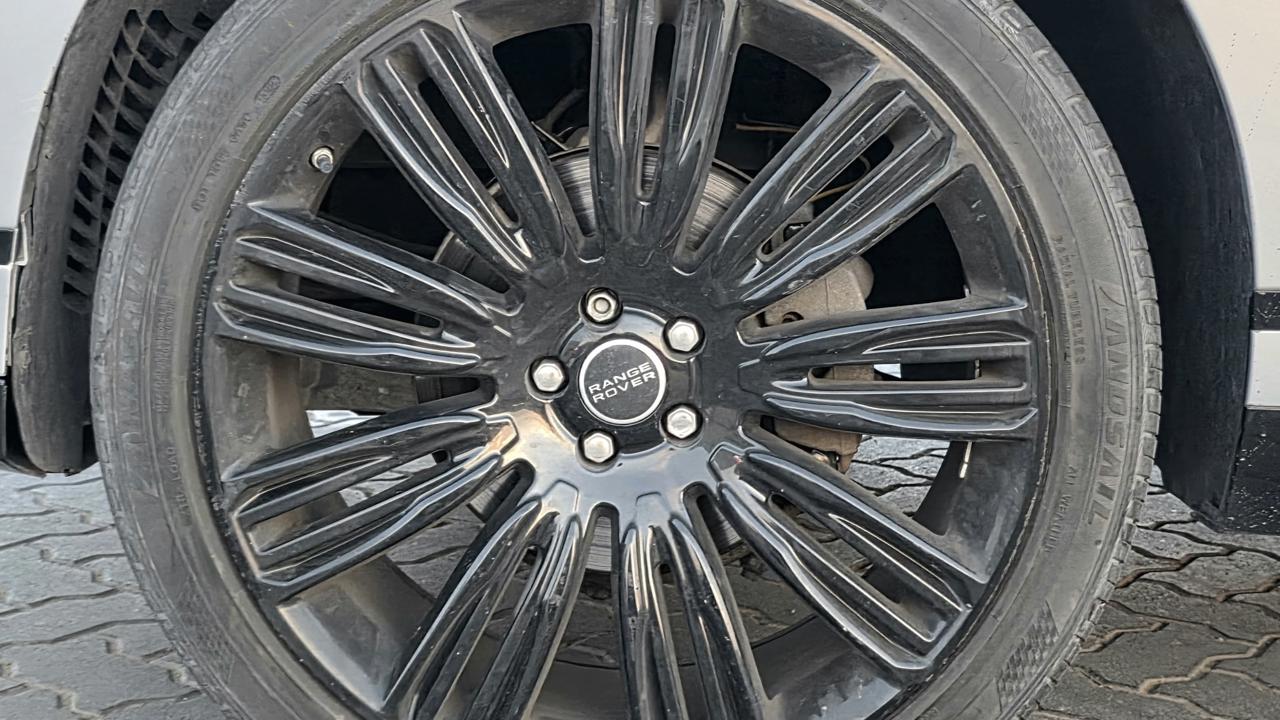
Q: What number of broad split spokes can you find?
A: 9